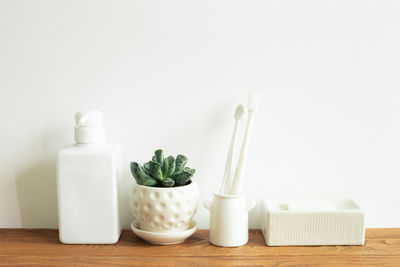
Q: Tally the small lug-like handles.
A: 2